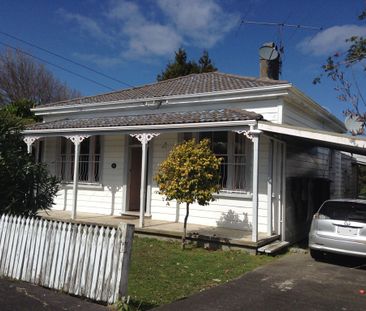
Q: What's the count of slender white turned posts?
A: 4